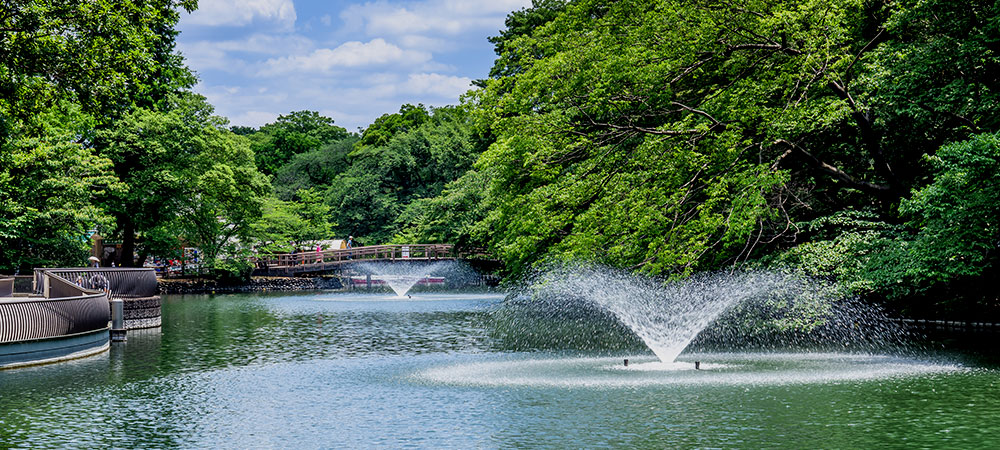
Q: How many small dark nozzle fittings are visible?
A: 2